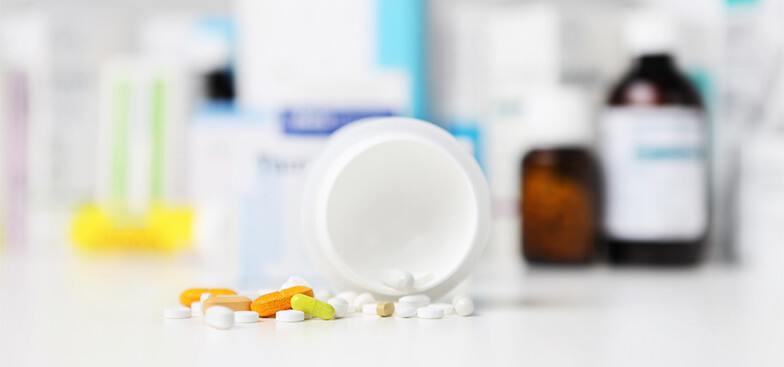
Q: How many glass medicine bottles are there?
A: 2